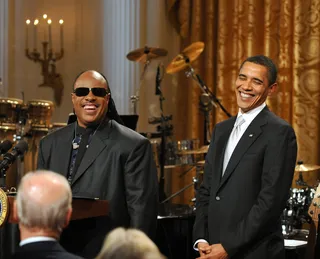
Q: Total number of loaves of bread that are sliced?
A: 0